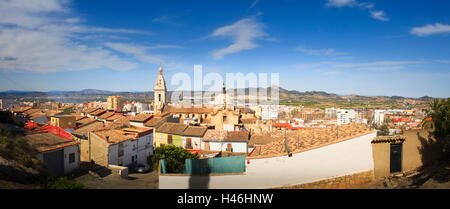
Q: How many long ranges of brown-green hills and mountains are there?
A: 1